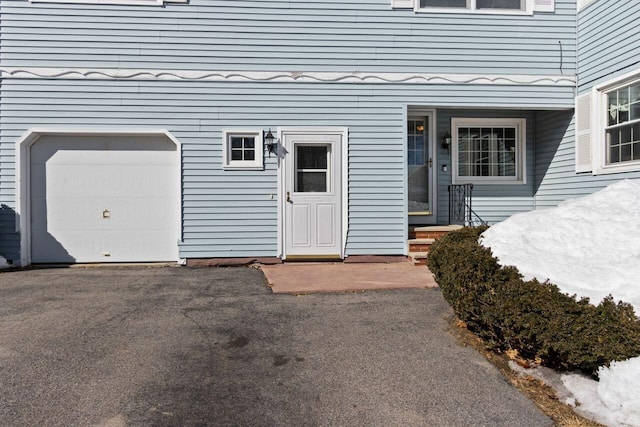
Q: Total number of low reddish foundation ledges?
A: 2